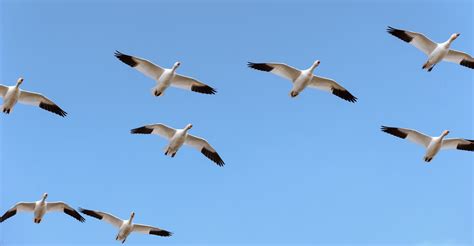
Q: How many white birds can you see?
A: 8